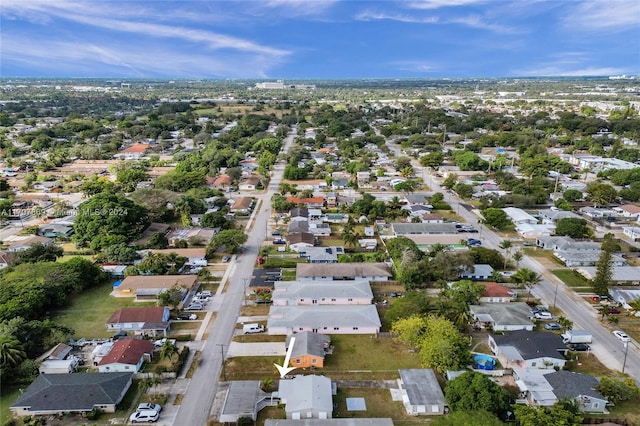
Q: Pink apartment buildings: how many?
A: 2